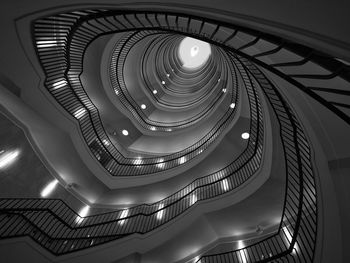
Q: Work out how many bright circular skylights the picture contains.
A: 1